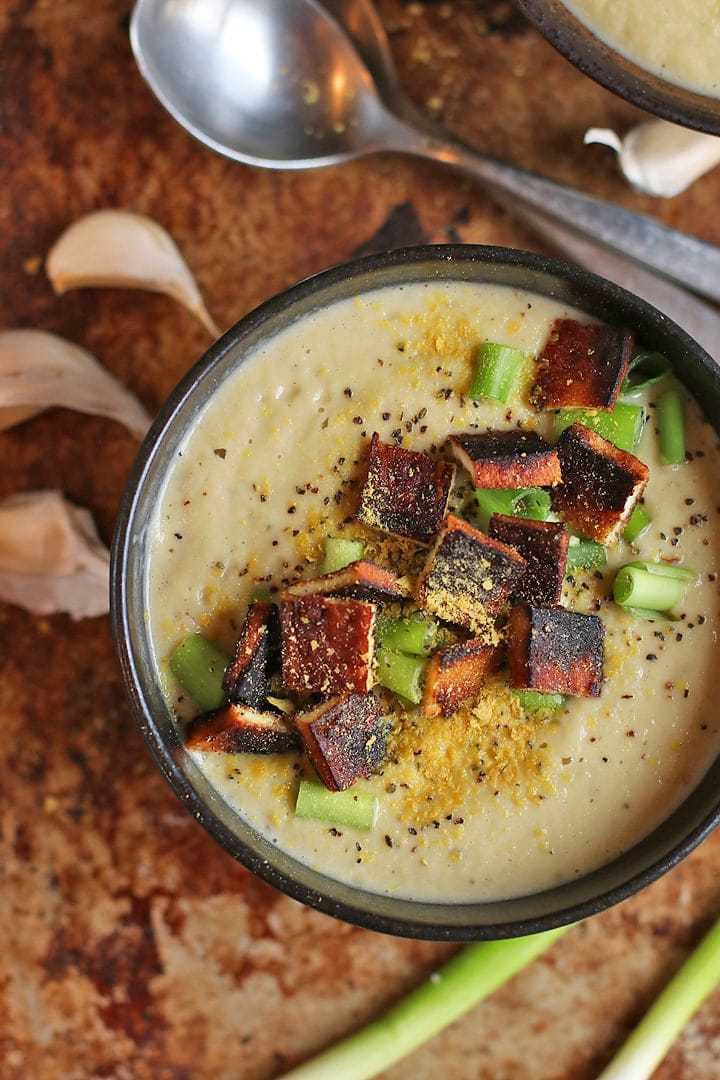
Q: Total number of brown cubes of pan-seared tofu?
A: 13